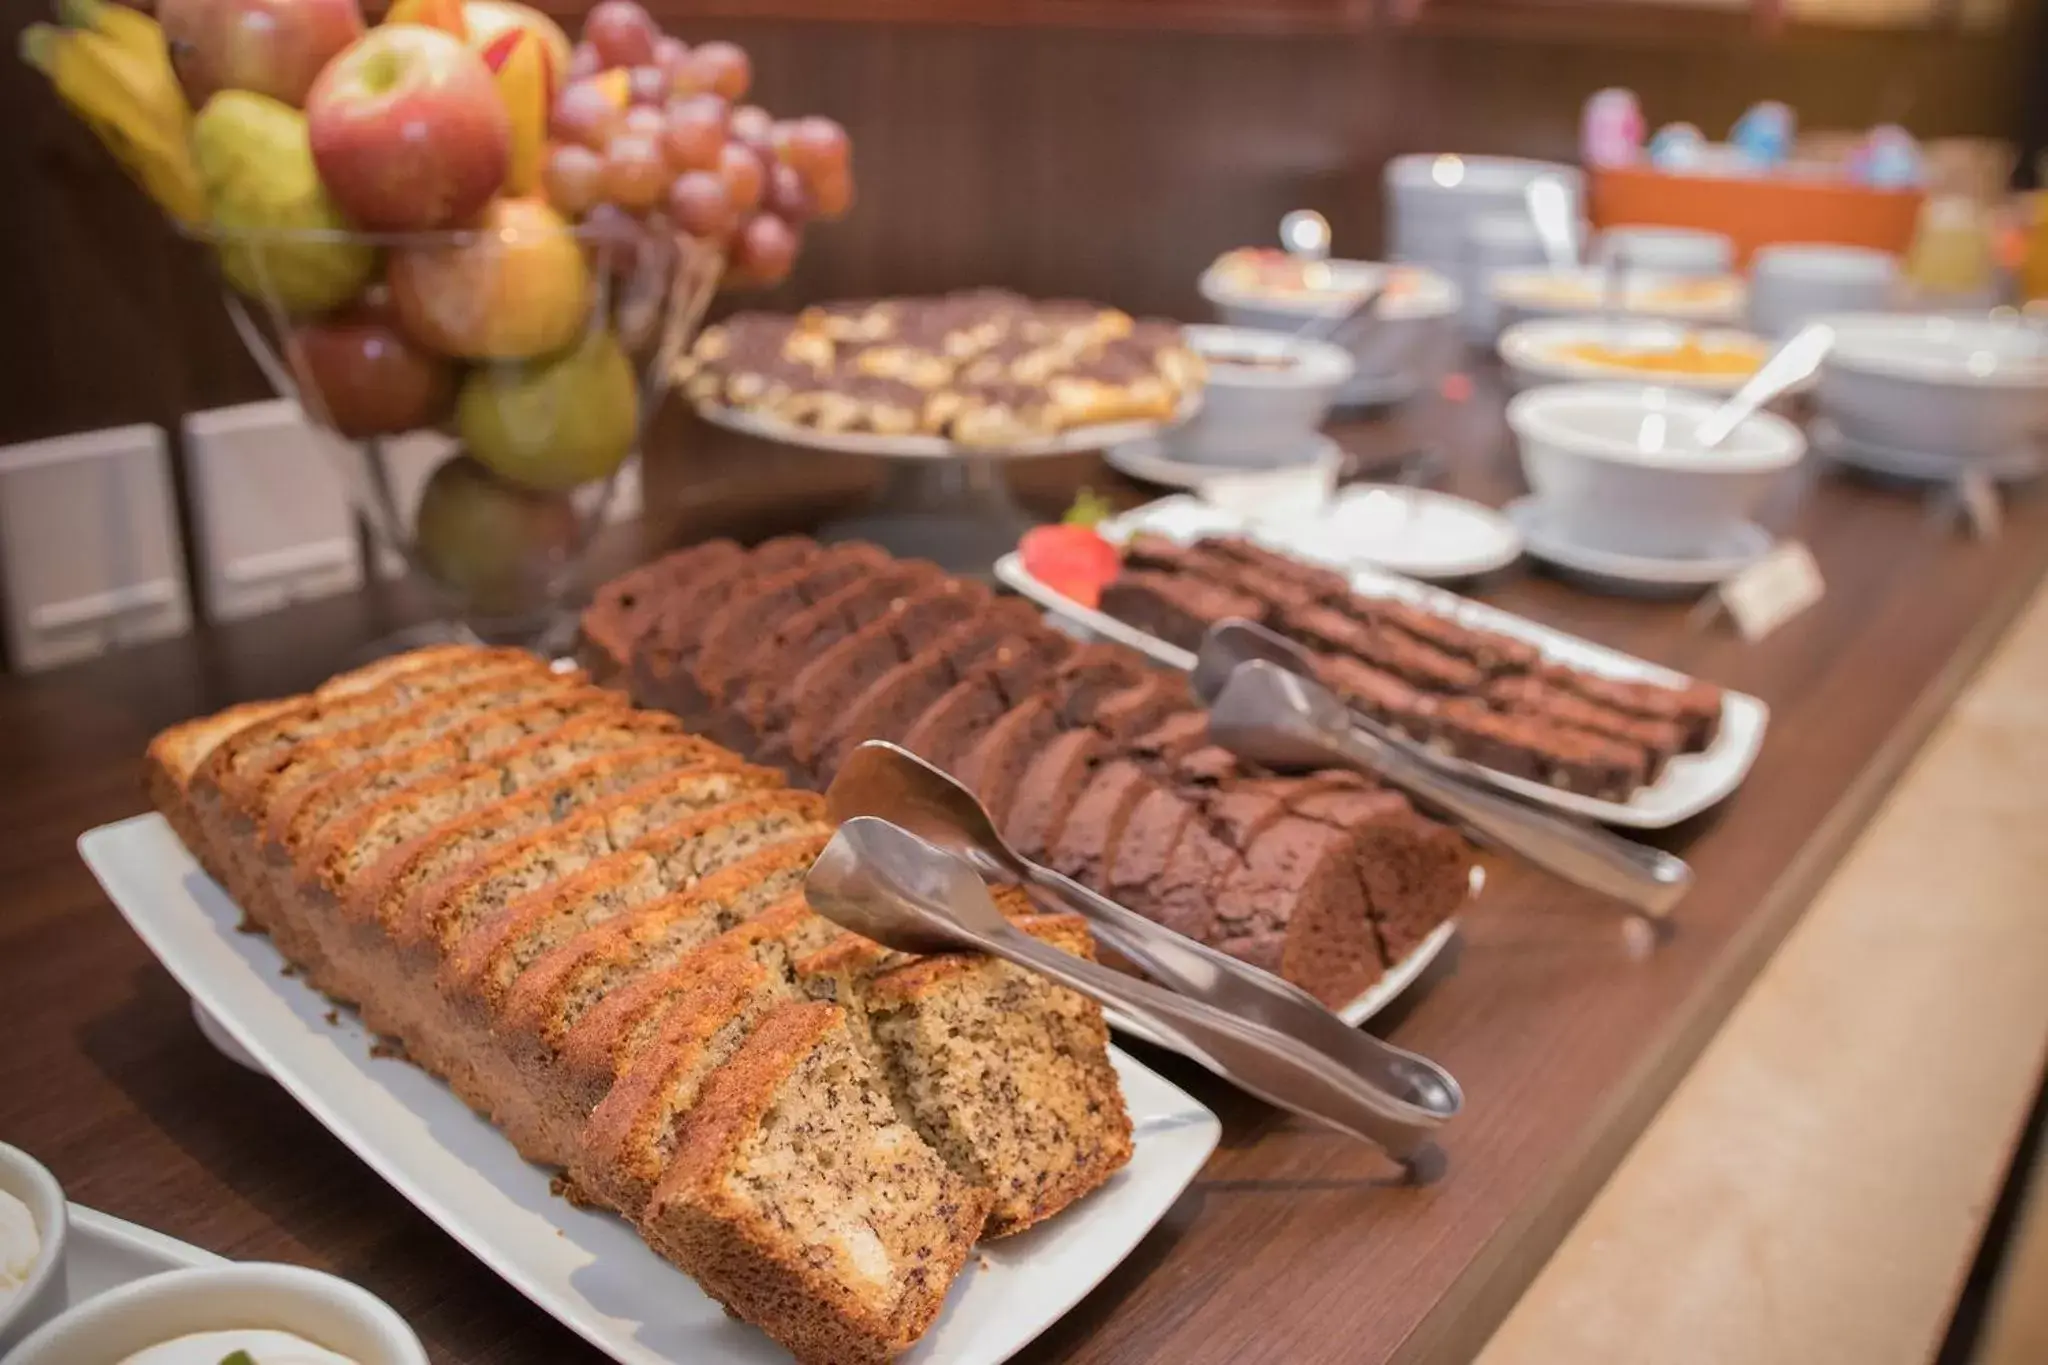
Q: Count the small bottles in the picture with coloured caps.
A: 4